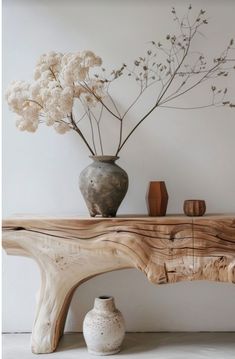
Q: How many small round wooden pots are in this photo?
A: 1